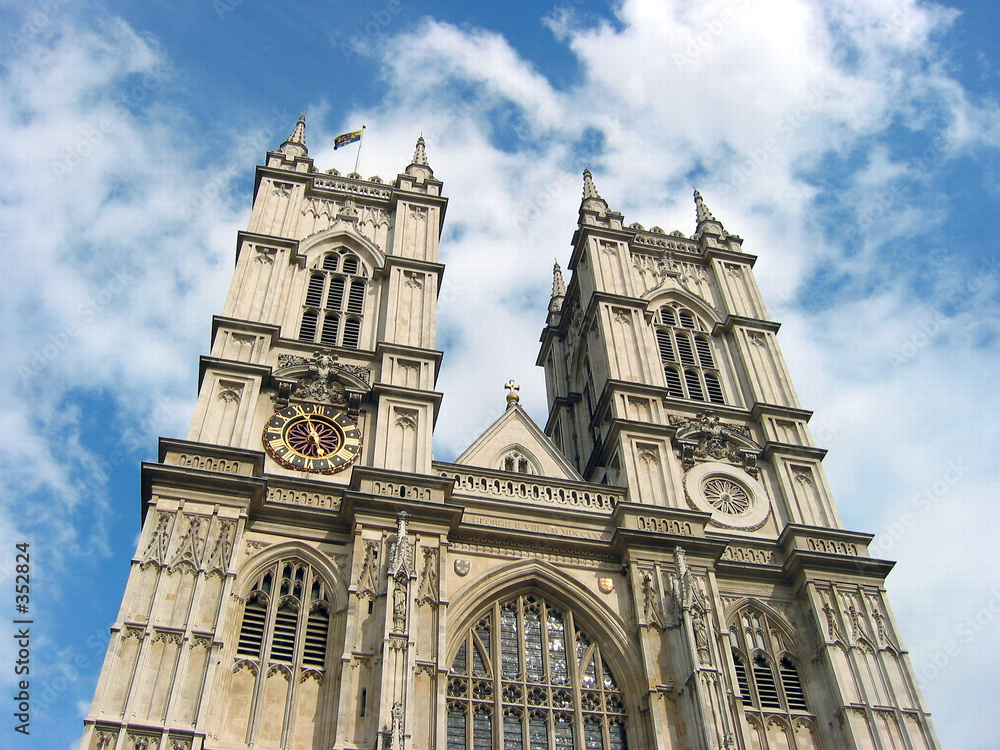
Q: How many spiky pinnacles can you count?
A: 5